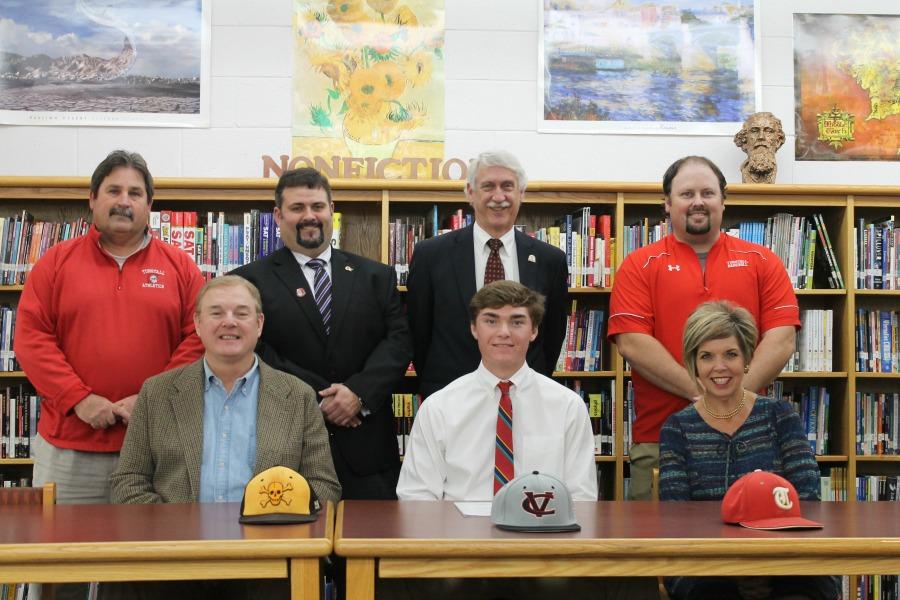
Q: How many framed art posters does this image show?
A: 4